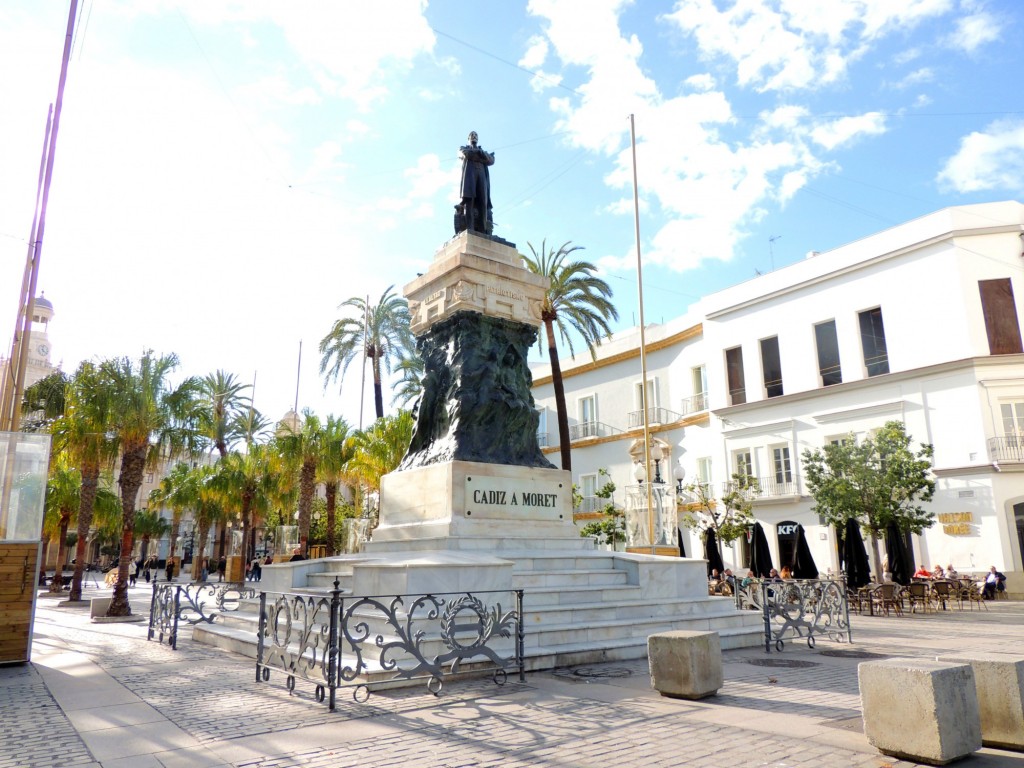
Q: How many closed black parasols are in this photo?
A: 6